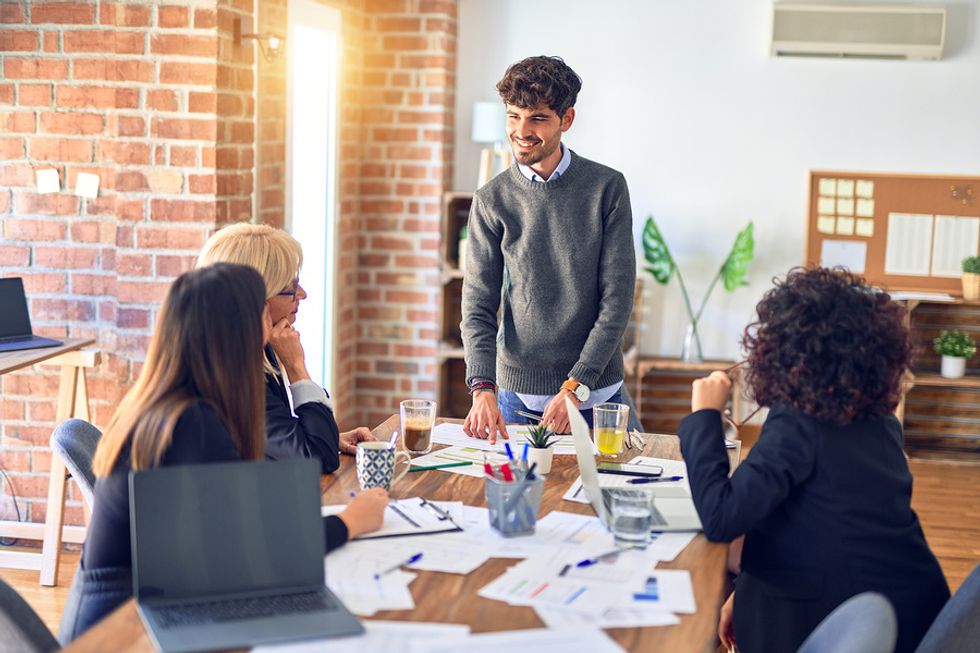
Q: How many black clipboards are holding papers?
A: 1